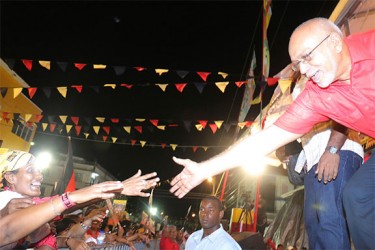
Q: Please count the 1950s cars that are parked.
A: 0